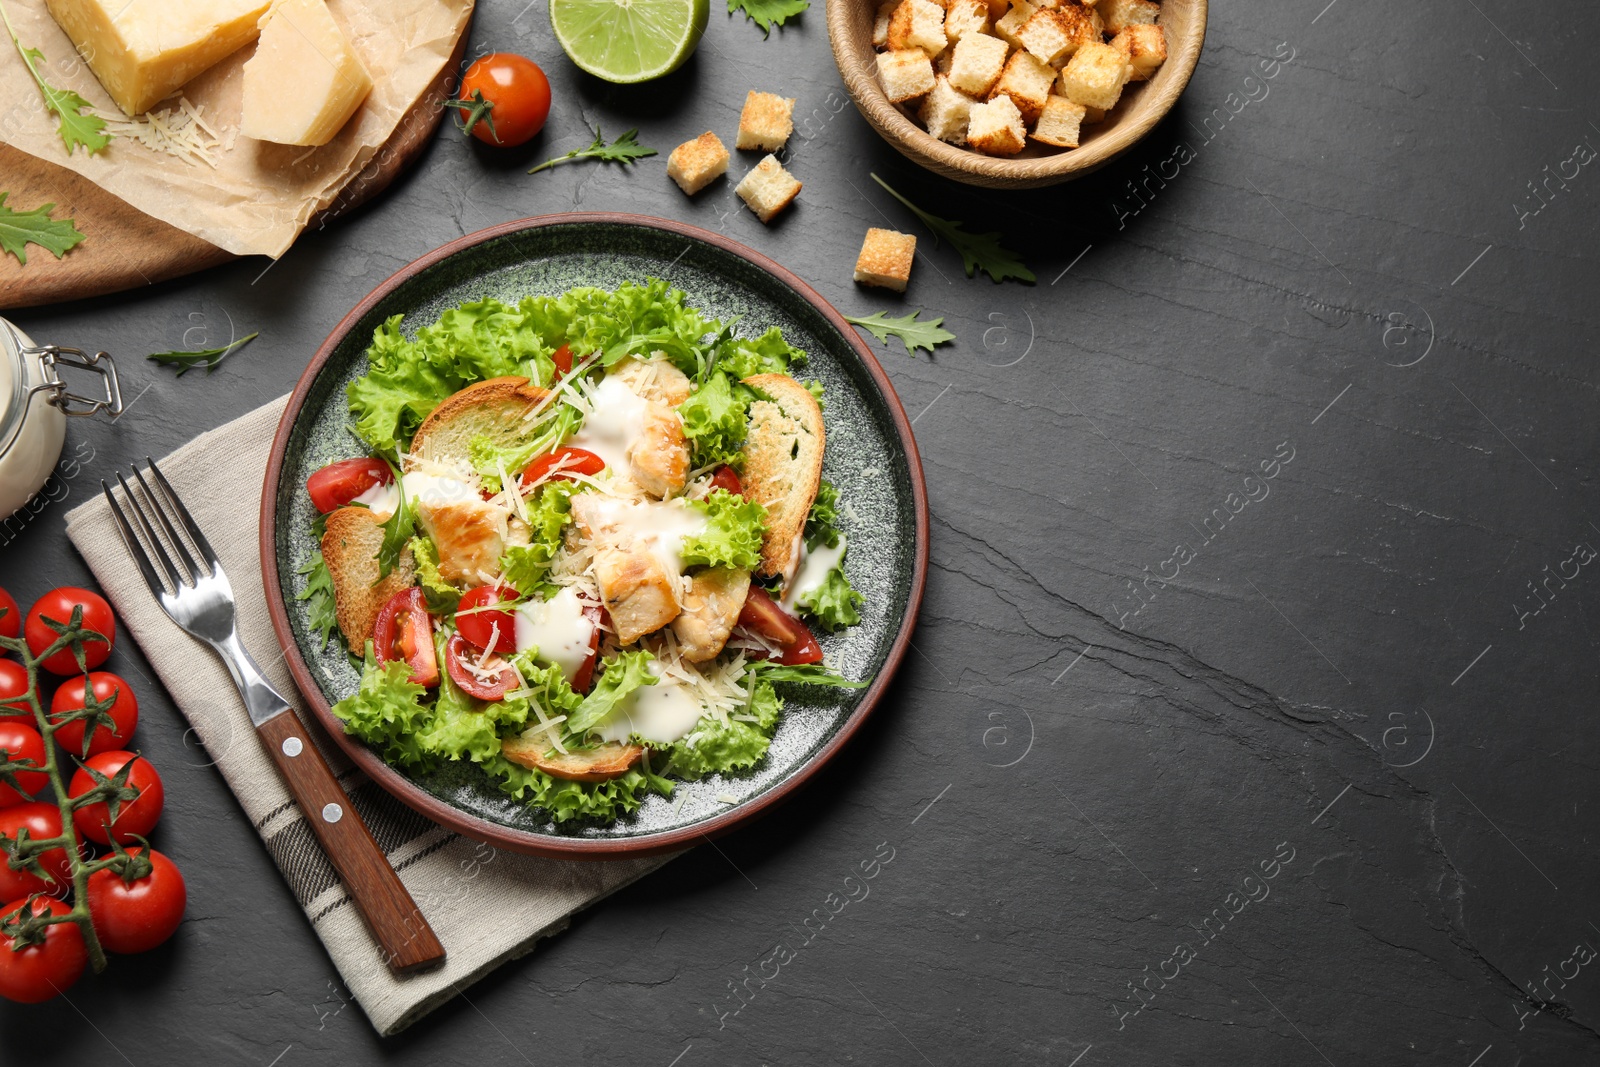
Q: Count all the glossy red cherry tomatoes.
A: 10